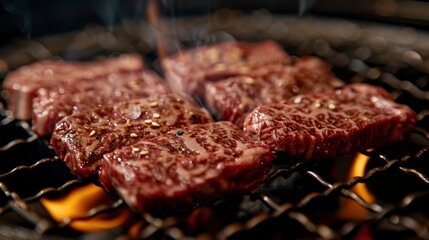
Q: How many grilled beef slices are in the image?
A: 7